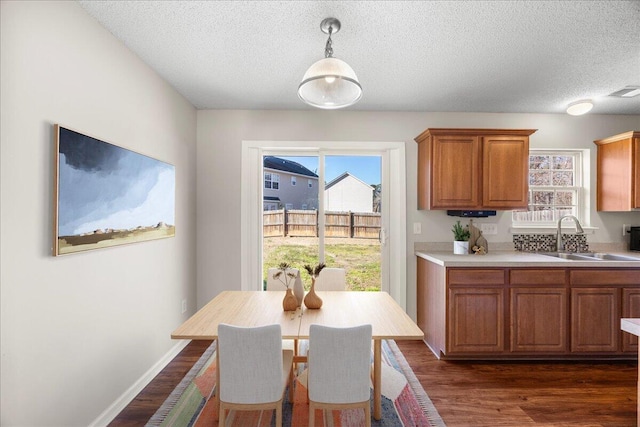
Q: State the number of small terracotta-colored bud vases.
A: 2